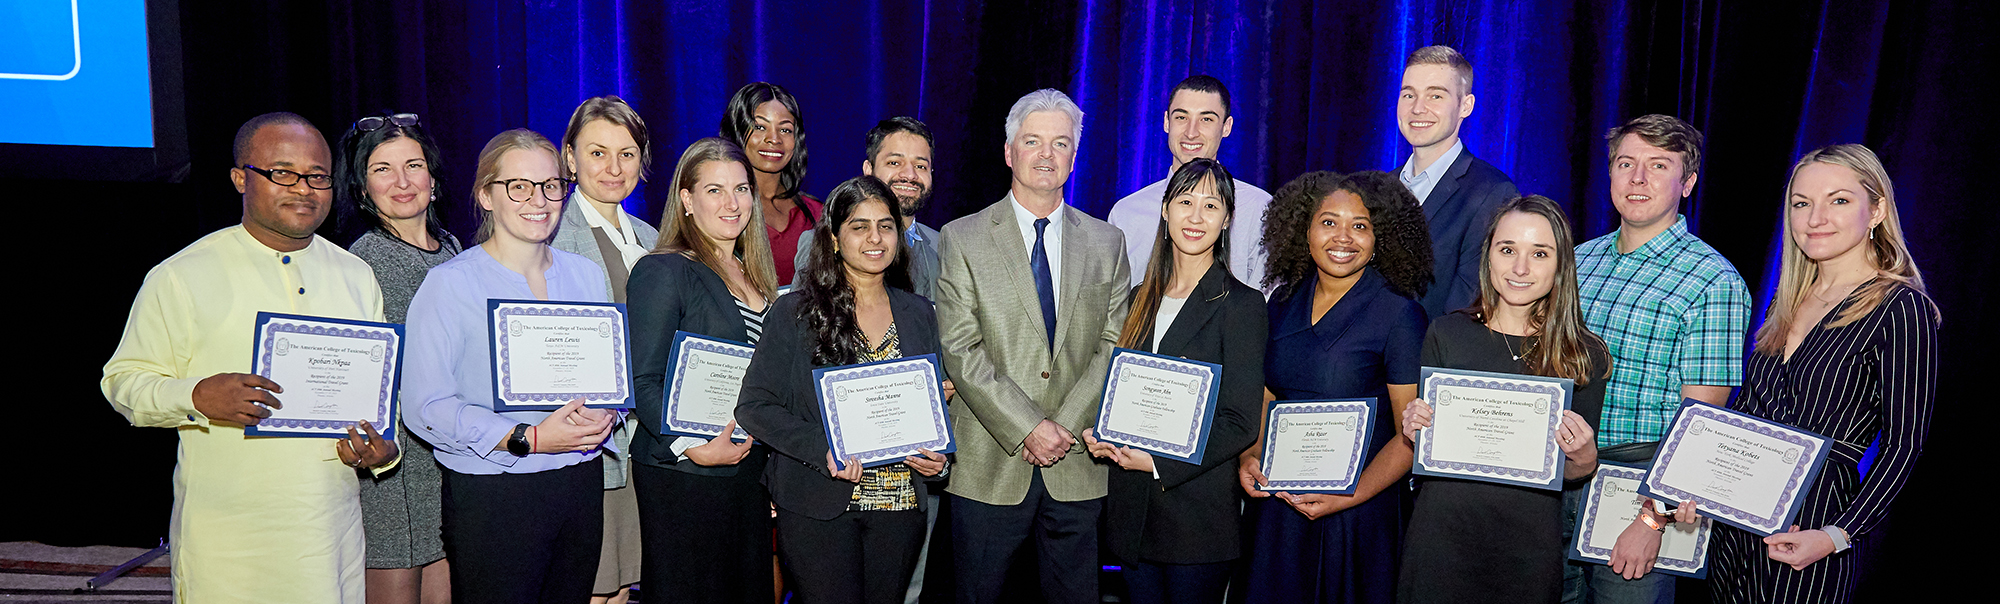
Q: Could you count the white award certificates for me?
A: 9